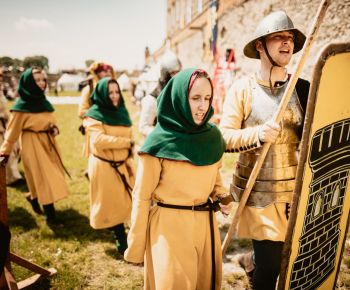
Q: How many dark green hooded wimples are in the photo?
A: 3